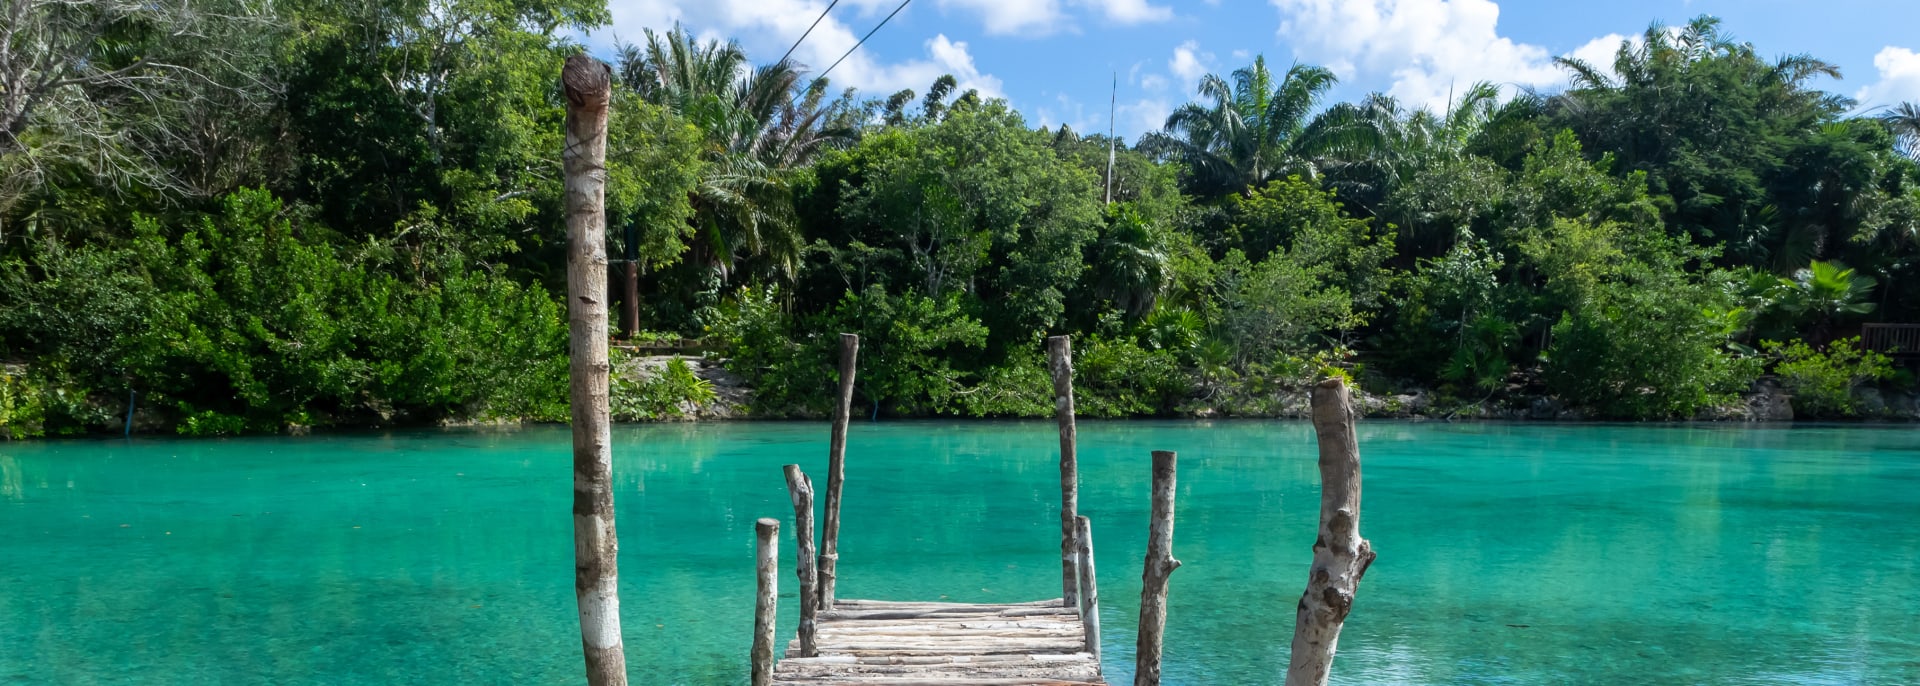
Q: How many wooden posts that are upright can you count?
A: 8